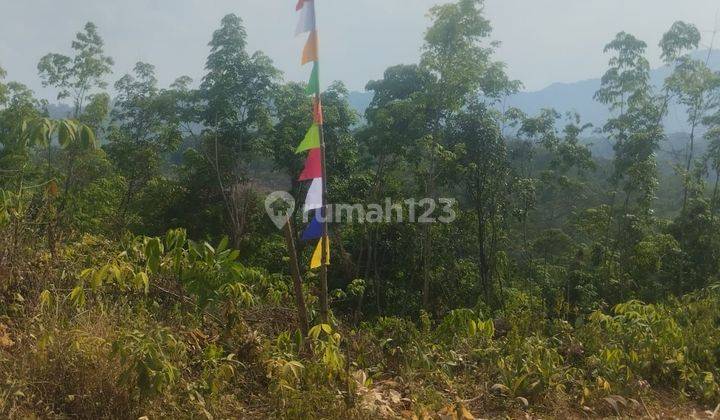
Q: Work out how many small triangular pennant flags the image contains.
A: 10